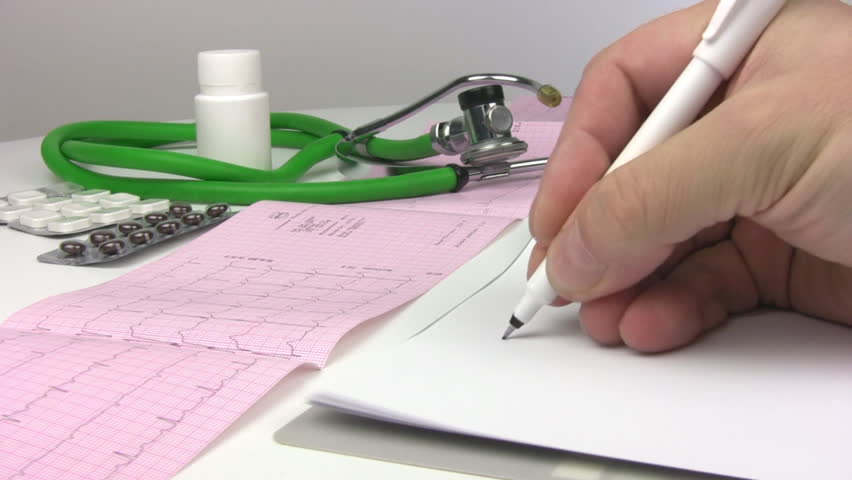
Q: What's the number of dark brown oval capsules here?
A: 10